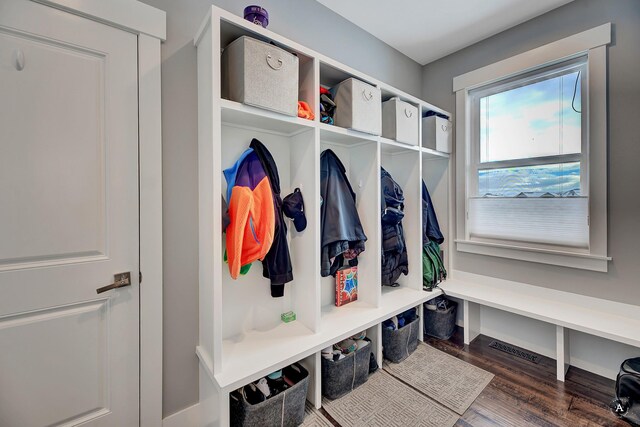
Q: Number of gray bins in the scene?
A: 8